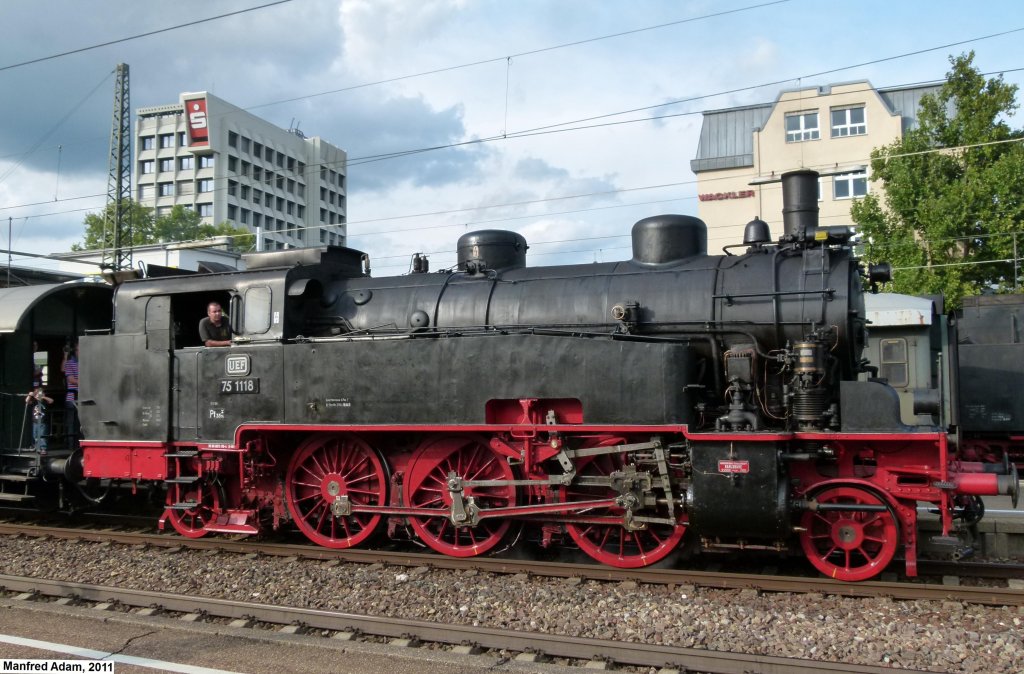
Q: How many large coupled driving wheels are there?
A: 3